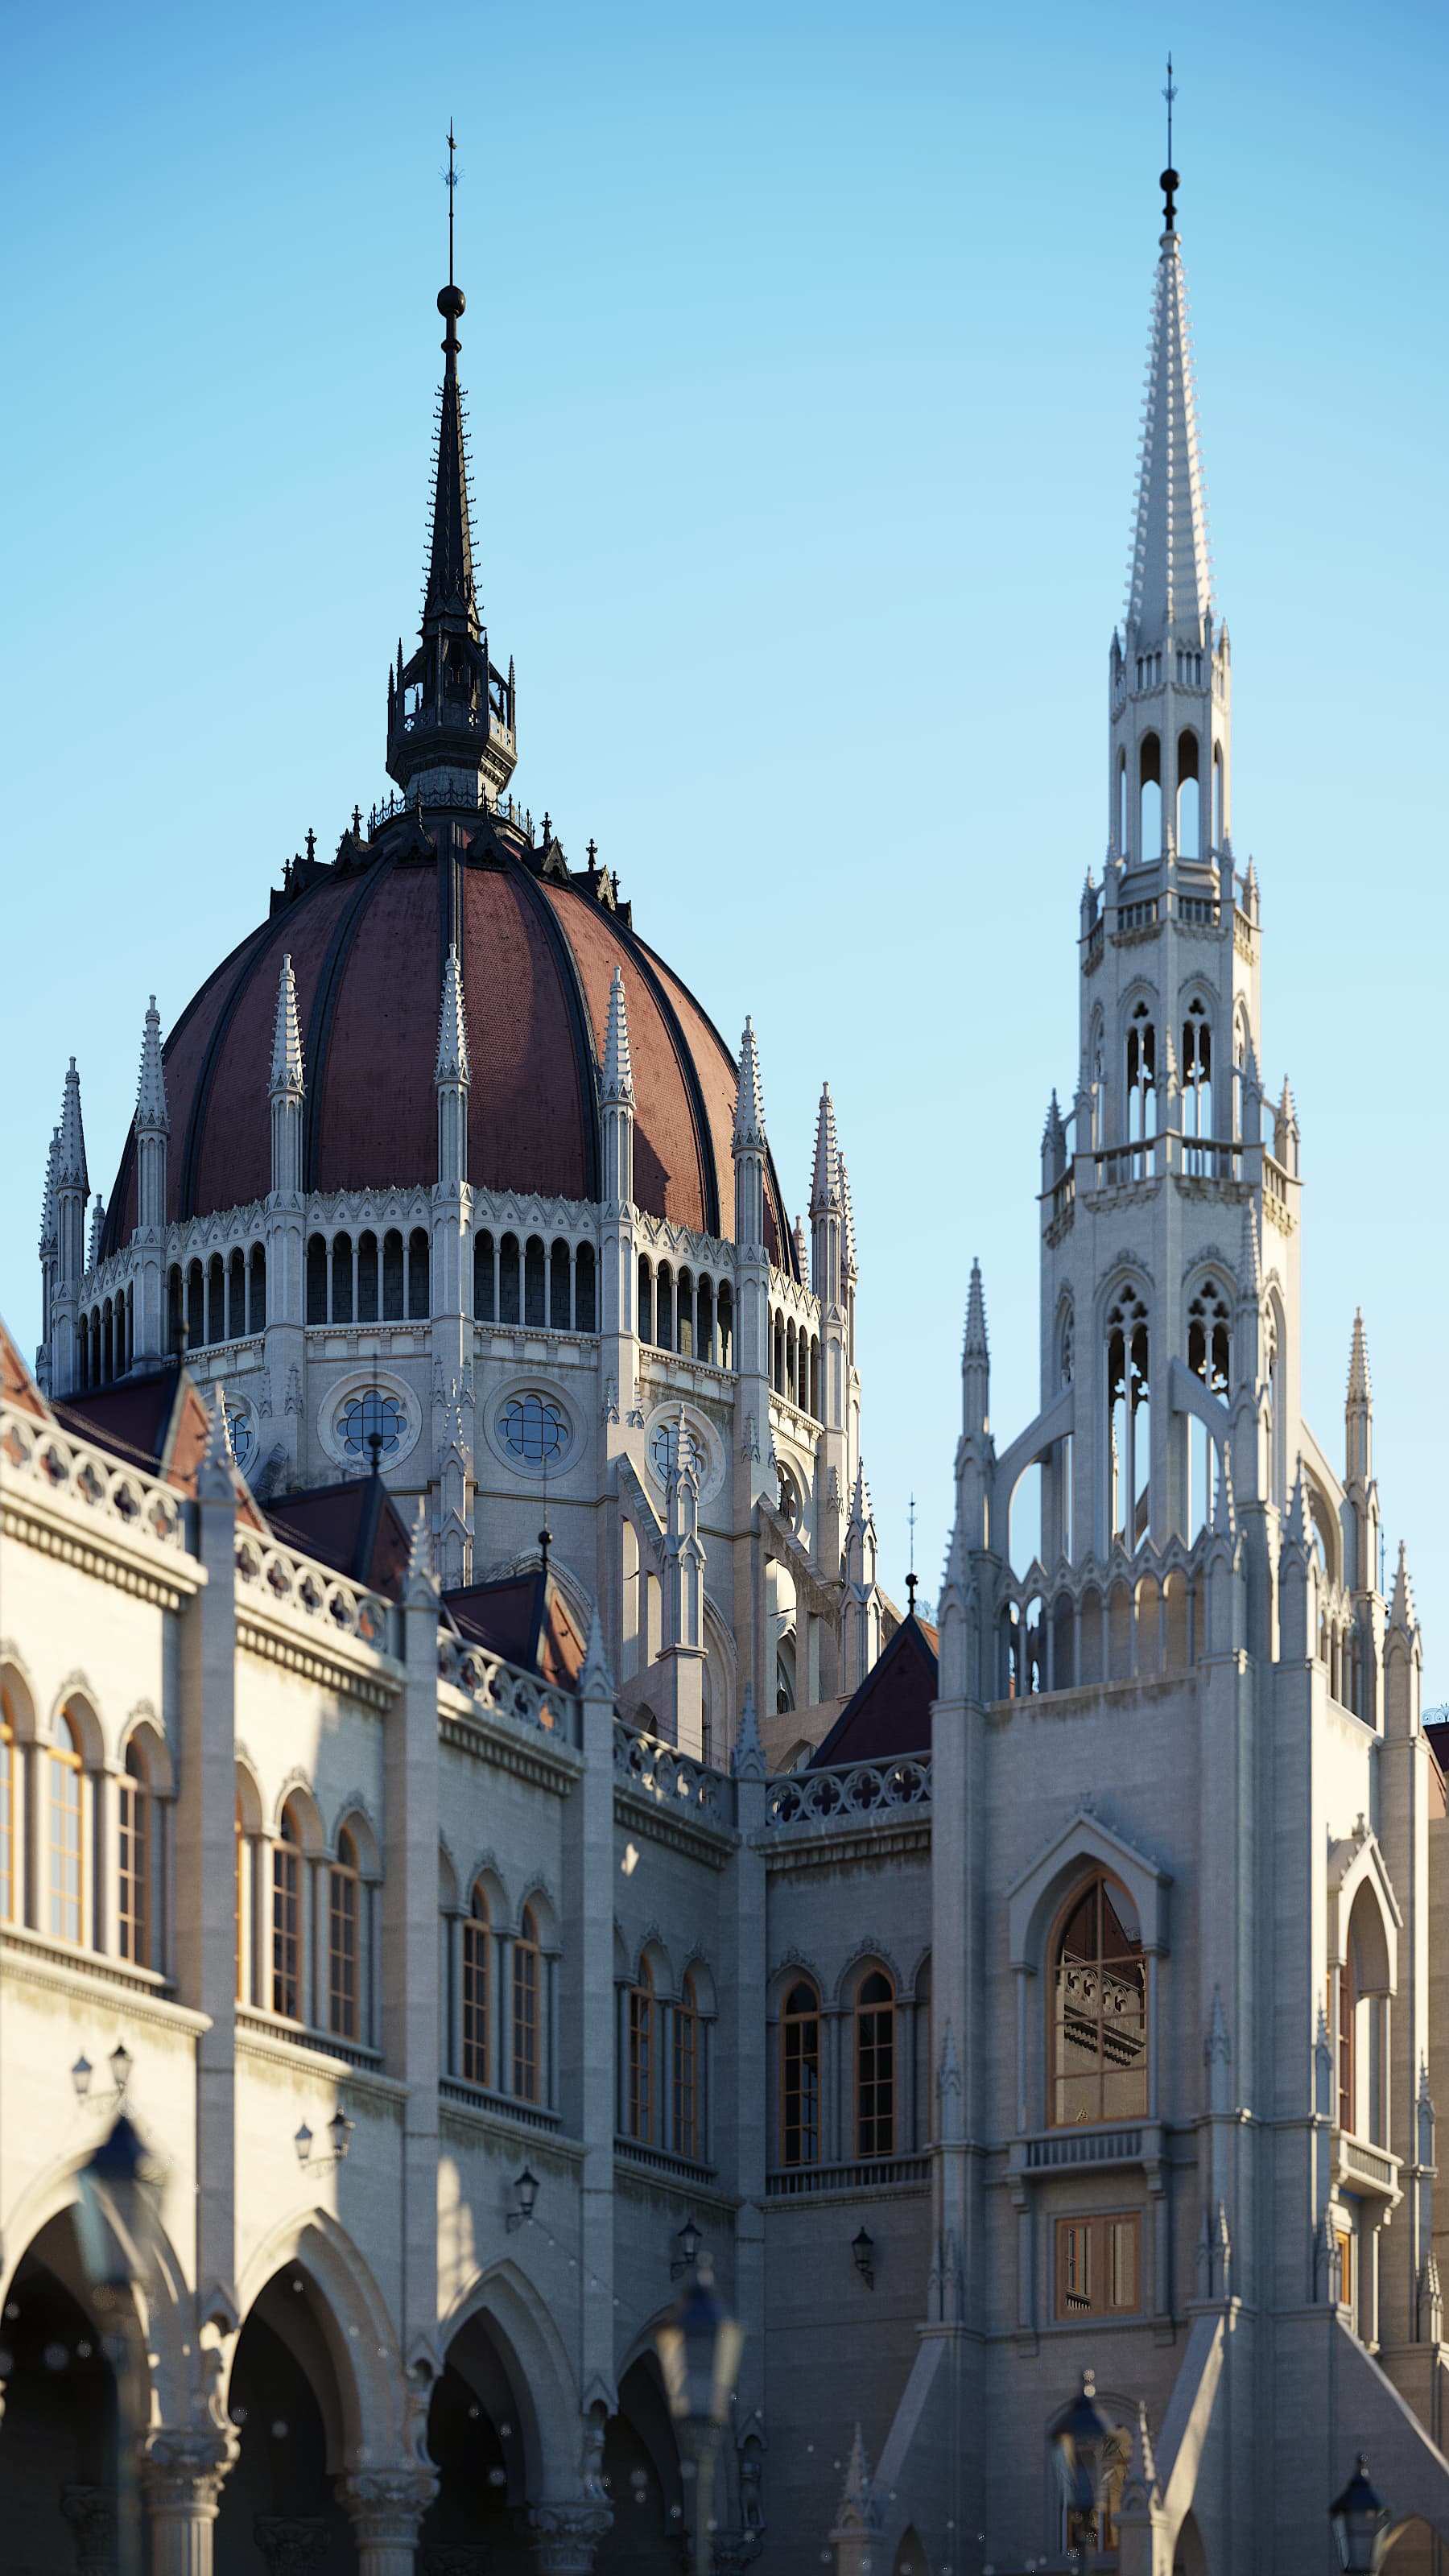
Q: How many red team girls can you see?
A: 0